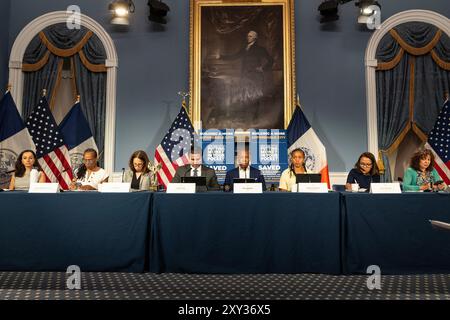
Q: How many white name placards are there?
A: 6